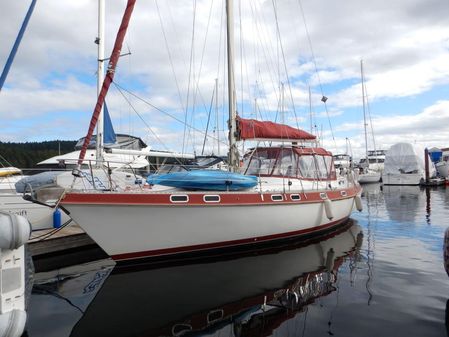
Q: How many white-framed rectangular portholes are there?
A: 6